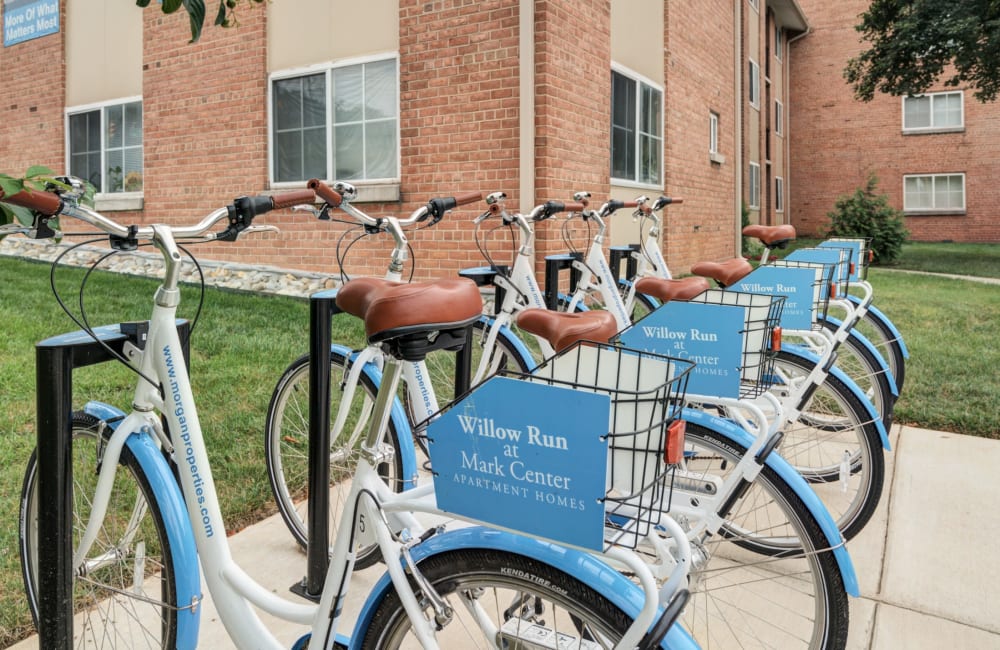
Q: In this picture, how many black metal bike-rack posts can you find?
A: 5